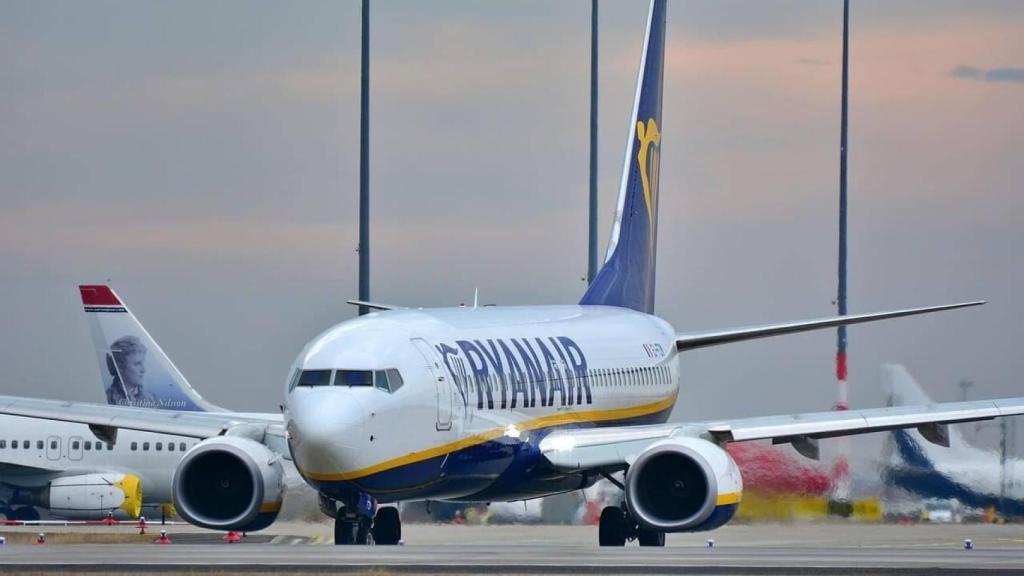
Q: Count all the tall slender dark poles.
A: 3